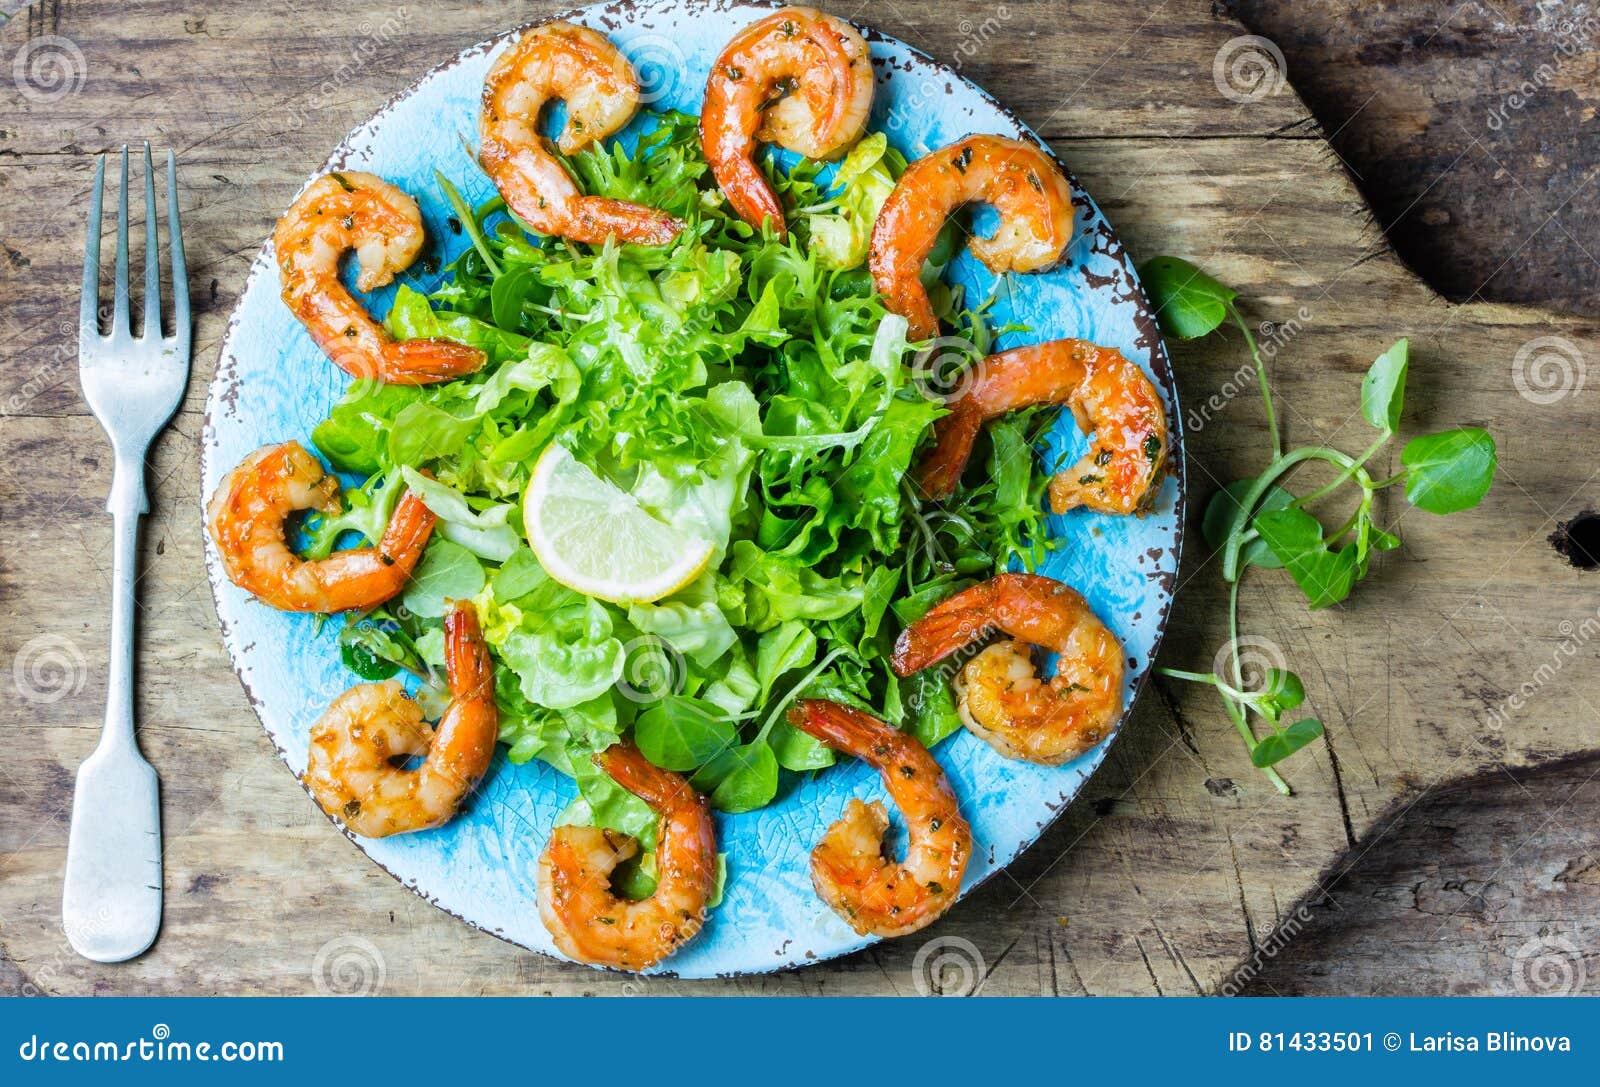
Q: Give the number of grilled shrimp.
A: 10